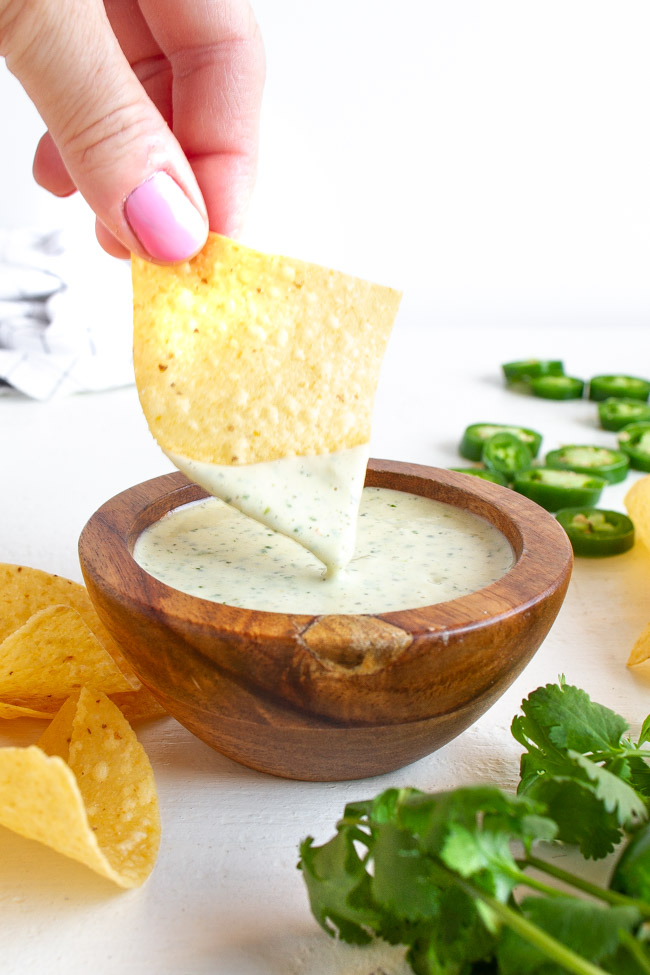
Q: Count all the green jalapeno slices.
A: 11